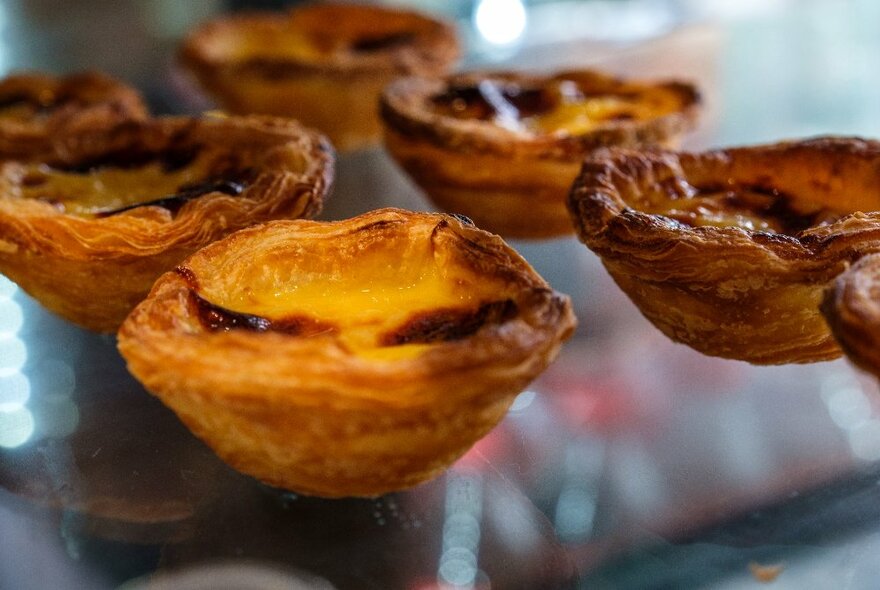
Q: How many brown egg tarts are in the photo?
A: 7